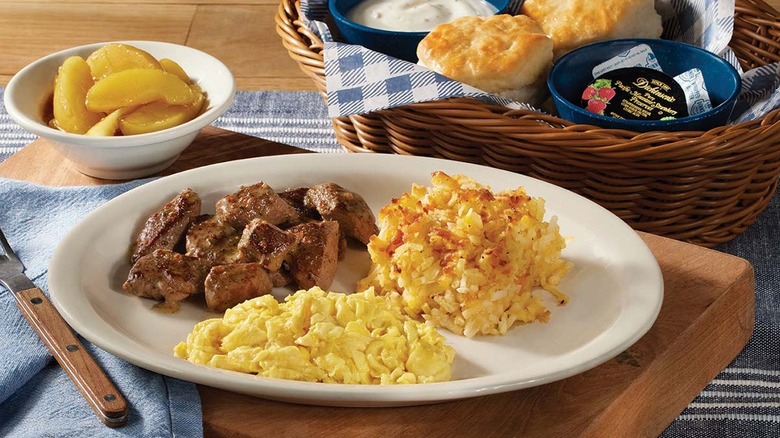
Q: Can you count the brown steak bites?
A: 9